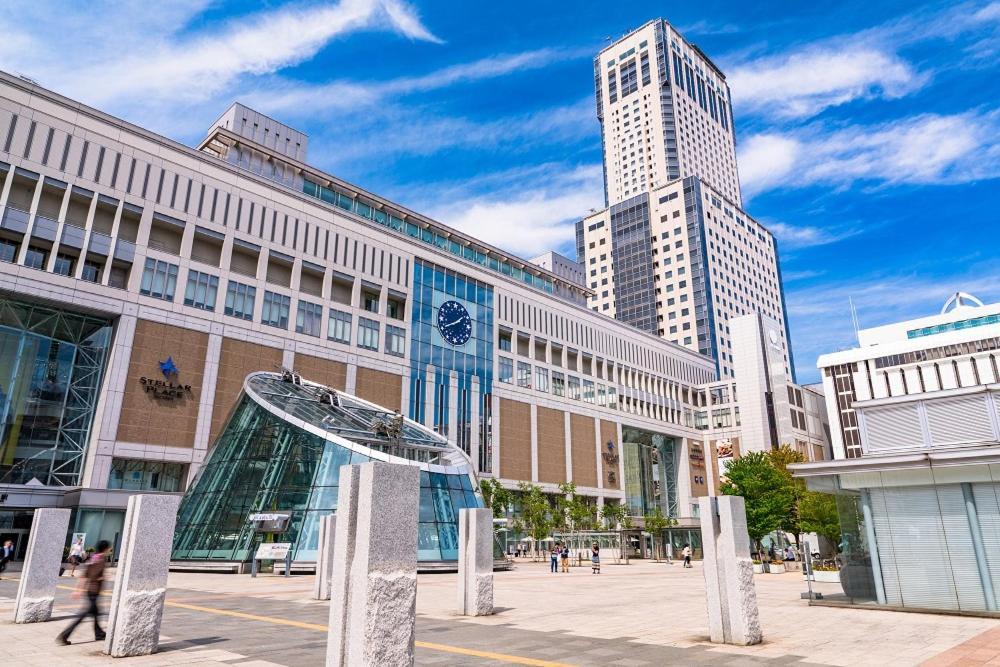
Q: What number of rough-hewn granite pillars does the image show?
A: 6